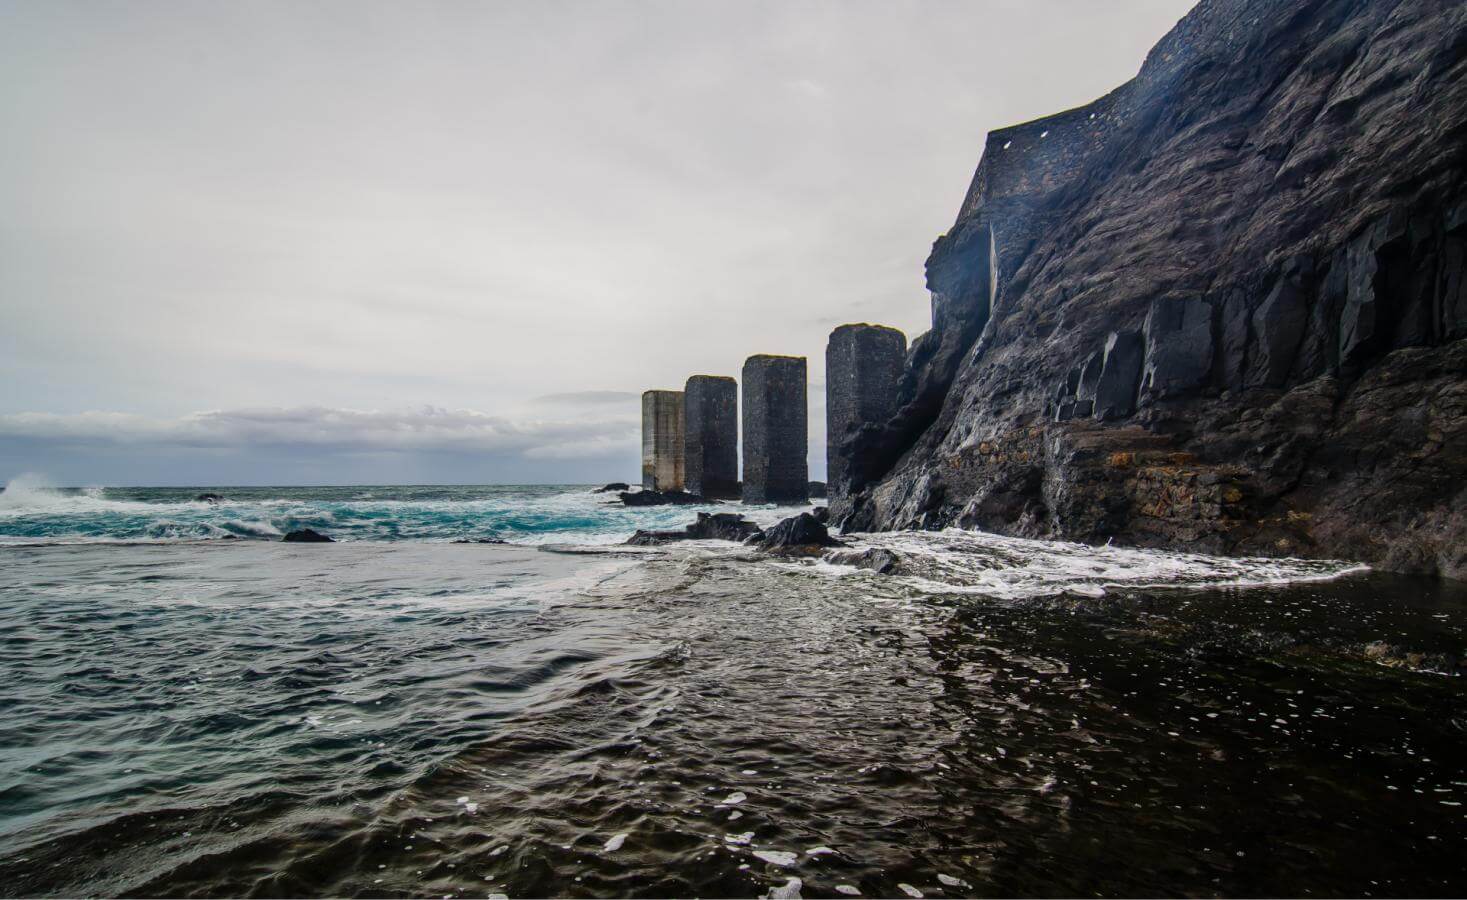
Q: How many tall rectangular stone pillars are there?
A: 4